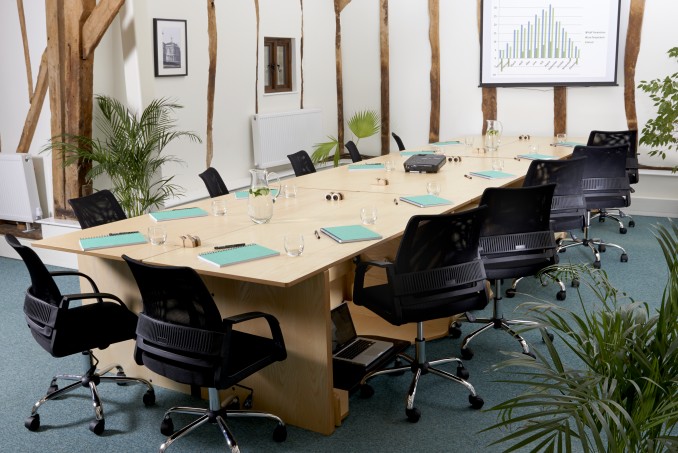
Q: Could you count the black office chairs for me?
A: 12